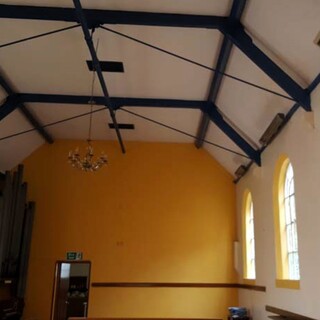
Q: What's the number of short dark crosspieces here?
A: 2